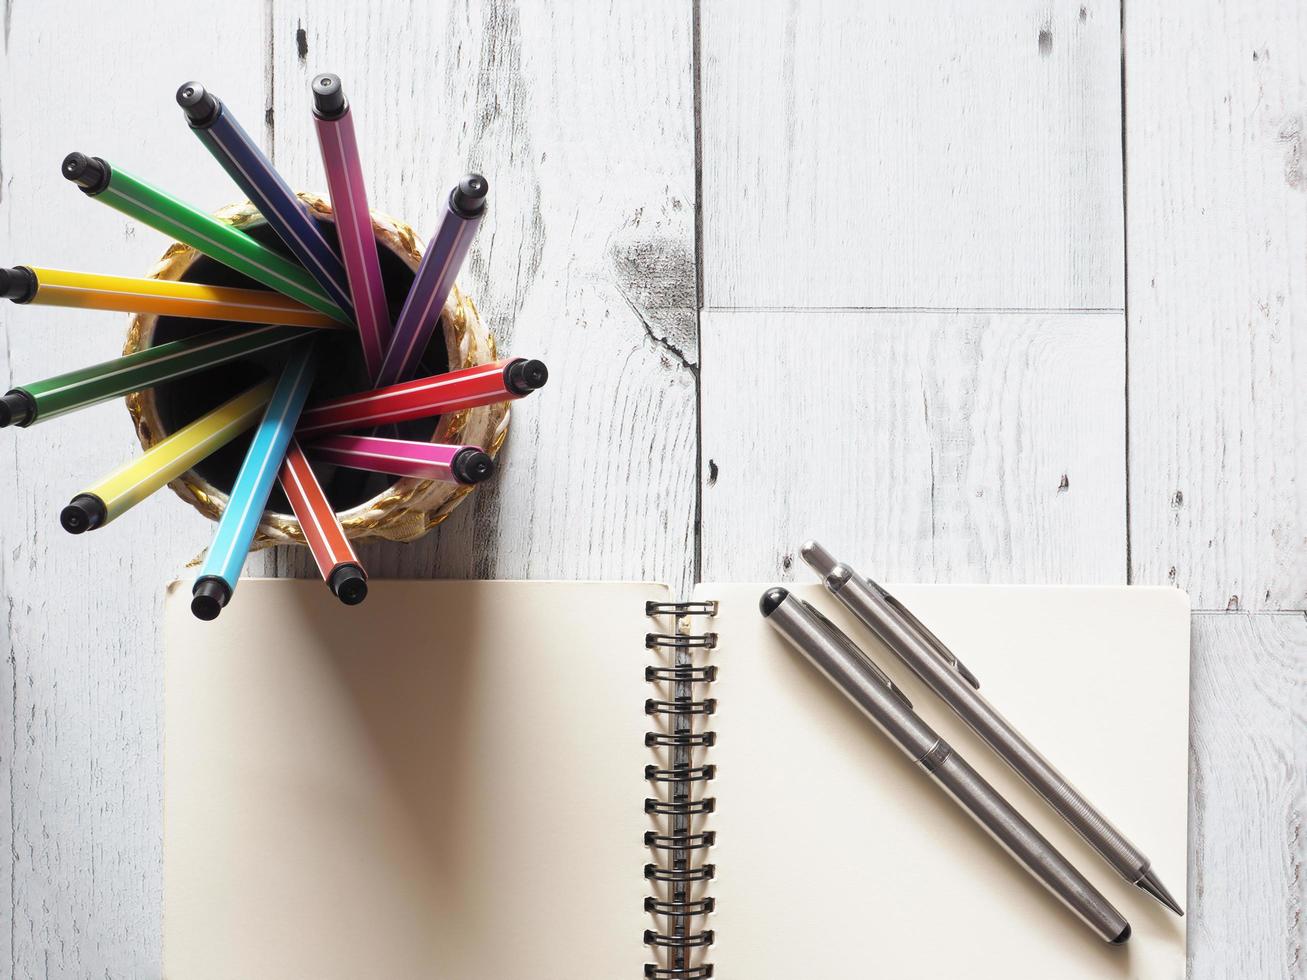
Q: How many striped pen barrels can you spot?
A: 11